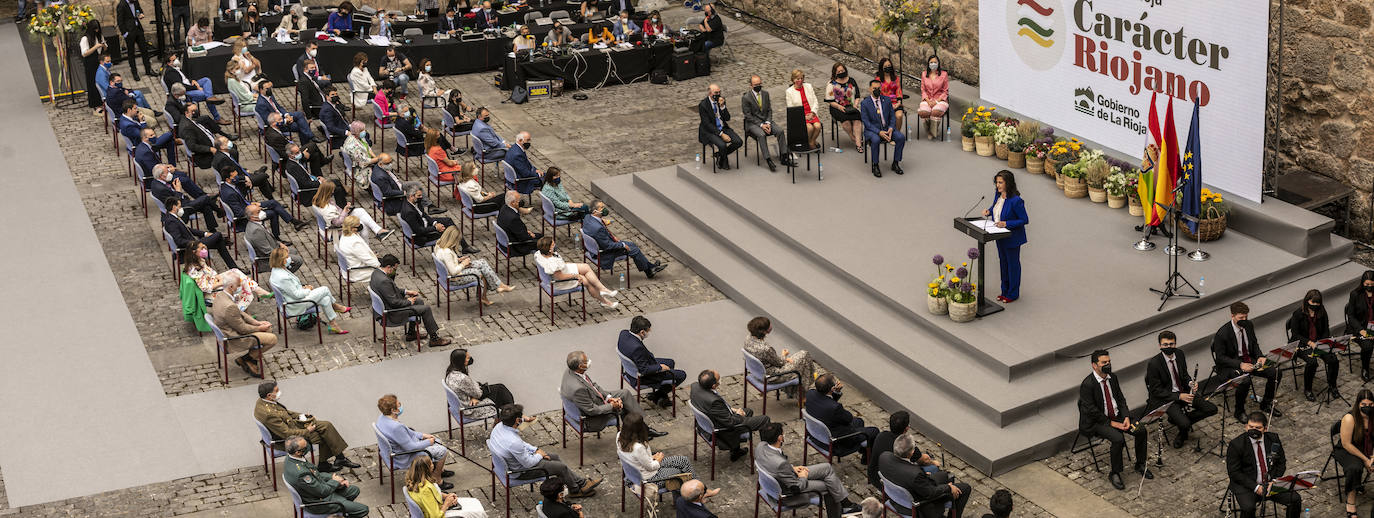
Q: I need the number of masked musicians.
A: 7